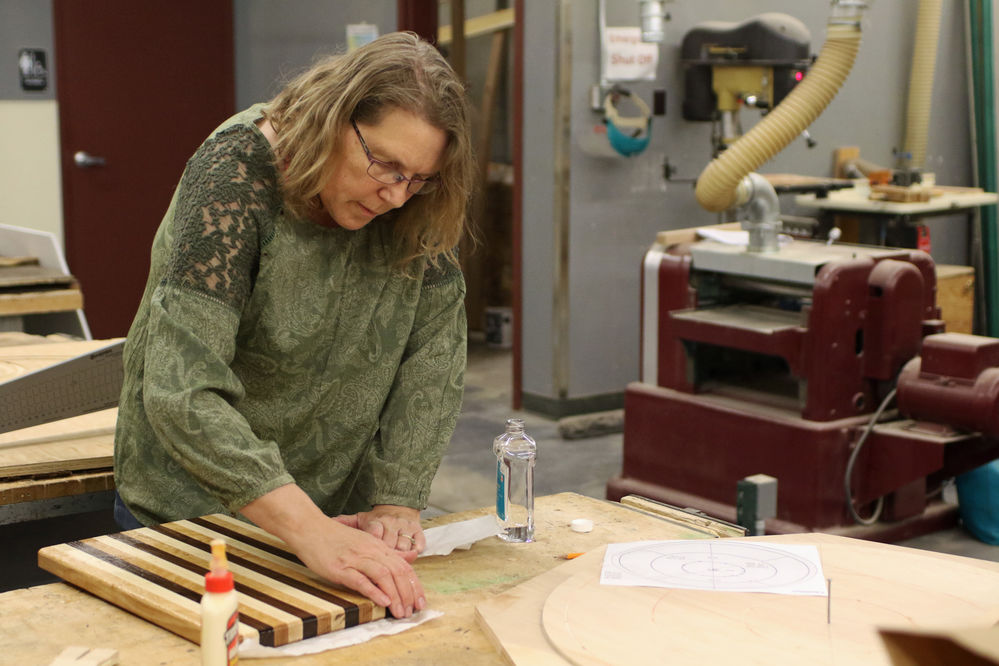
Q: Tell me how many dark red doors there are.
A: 1